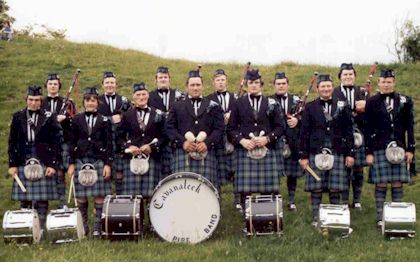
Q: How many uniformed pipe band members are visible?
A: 13